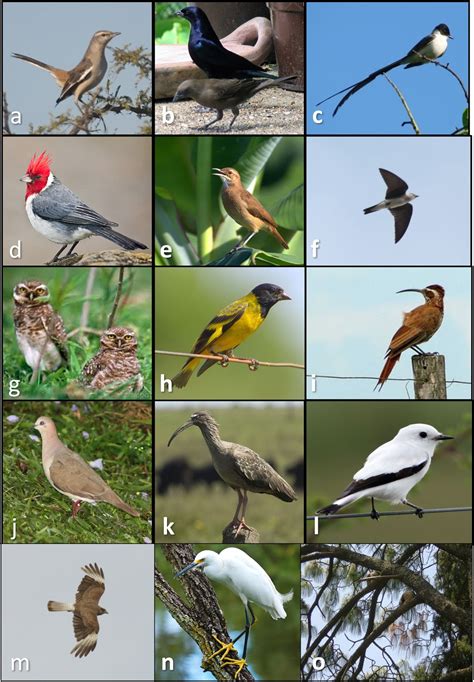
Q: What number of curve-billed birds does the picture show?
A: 2